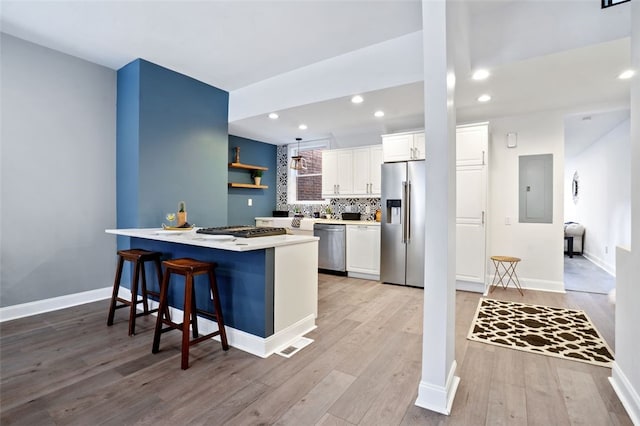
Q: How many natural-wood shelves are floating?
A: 2